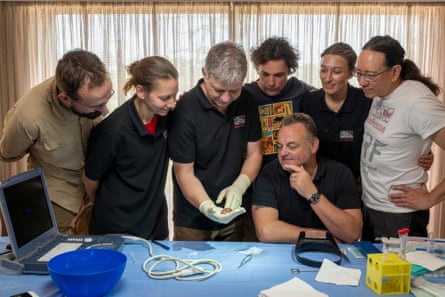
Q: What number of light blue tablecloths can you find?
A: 1